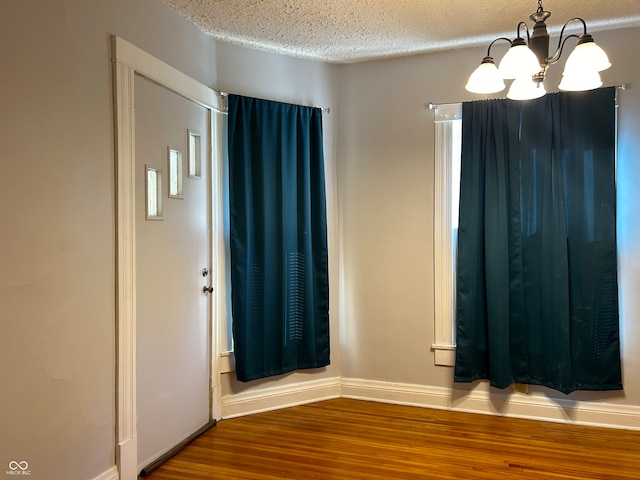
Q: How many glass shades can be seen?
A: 5